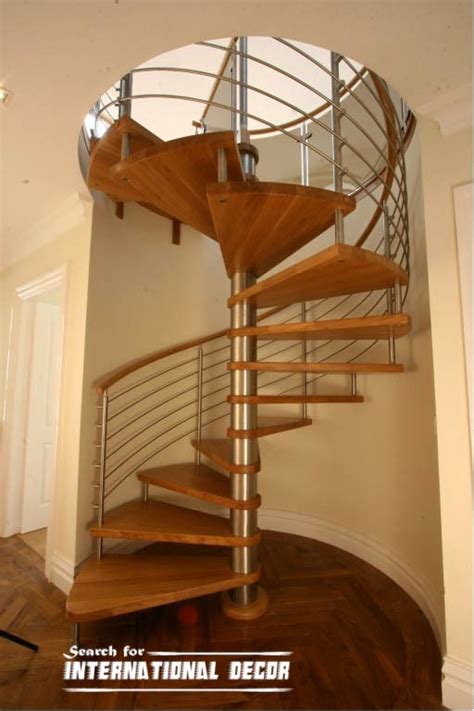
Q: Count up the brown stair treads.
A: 12